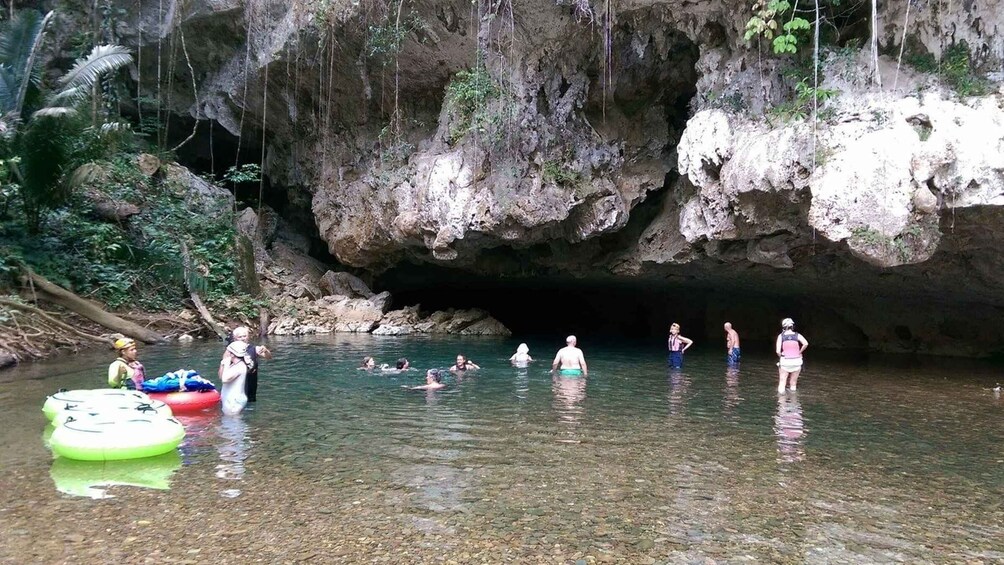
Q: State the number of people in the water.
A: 12